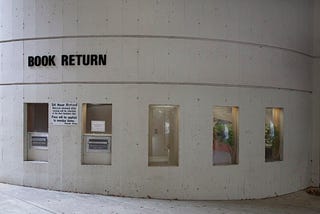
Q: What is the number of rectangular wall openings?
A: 5